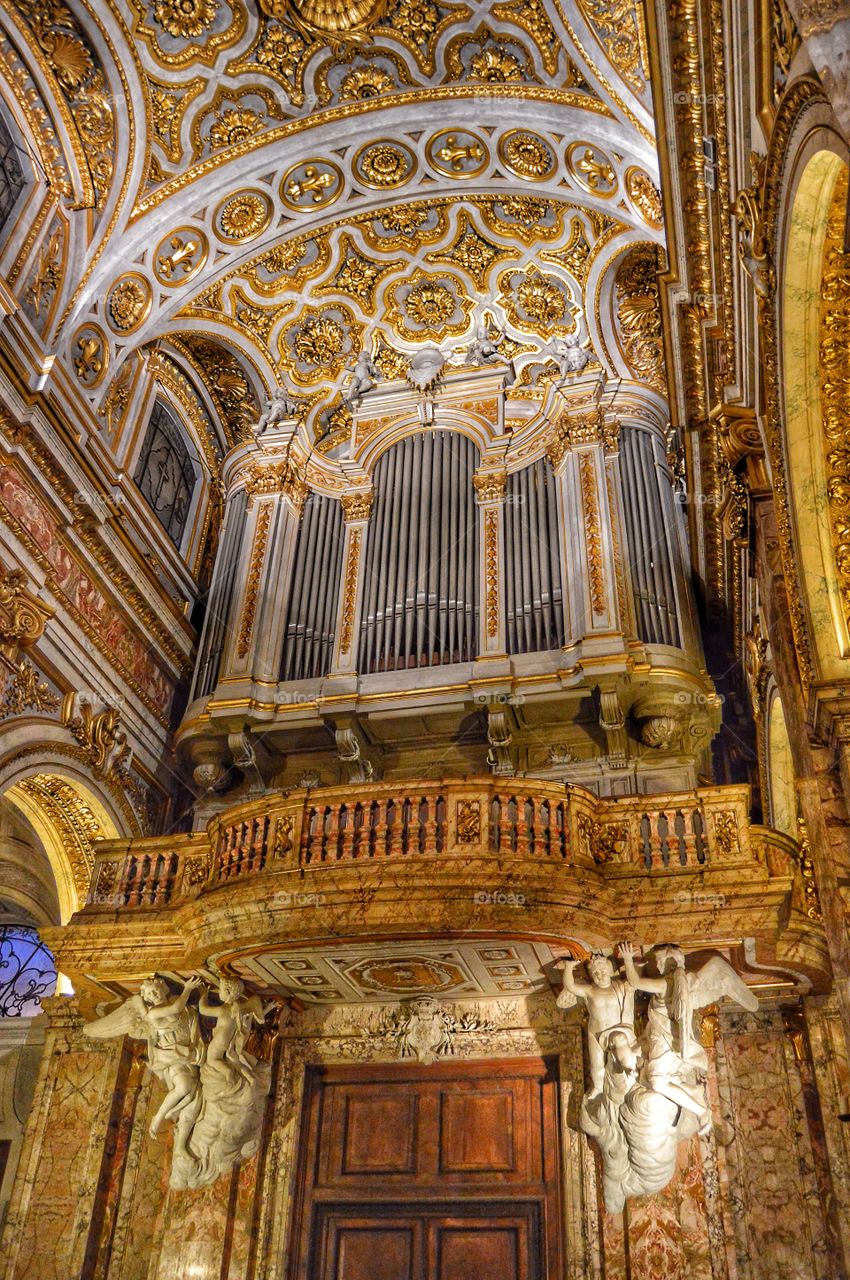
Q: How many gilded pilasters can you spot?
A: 4